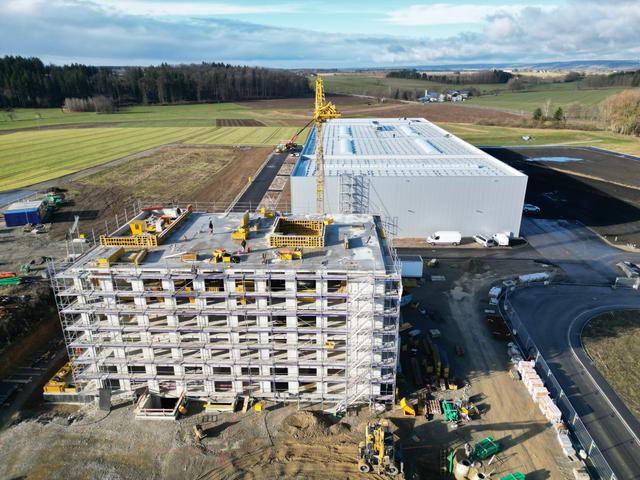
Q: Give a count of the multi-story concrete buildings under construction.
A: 1